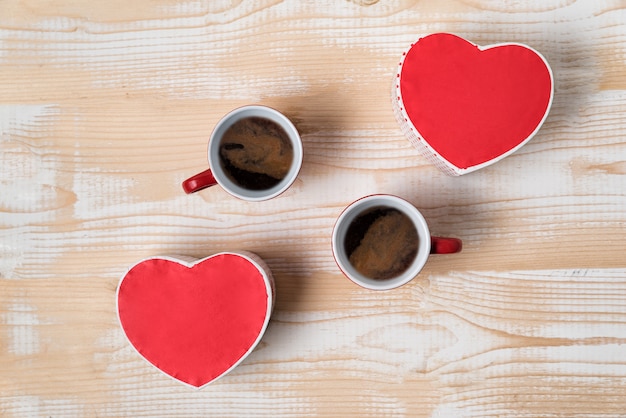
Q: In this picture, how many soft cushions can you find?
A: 0